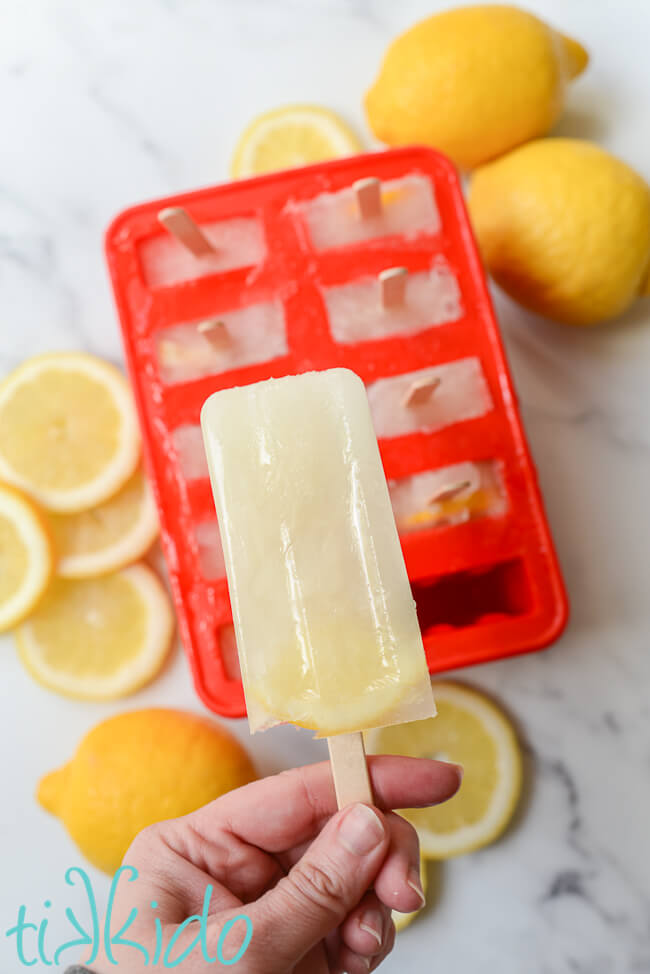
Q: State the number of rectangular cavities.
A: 10